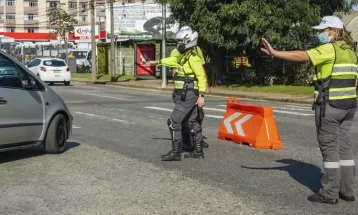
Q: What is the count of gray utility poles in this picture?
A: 3